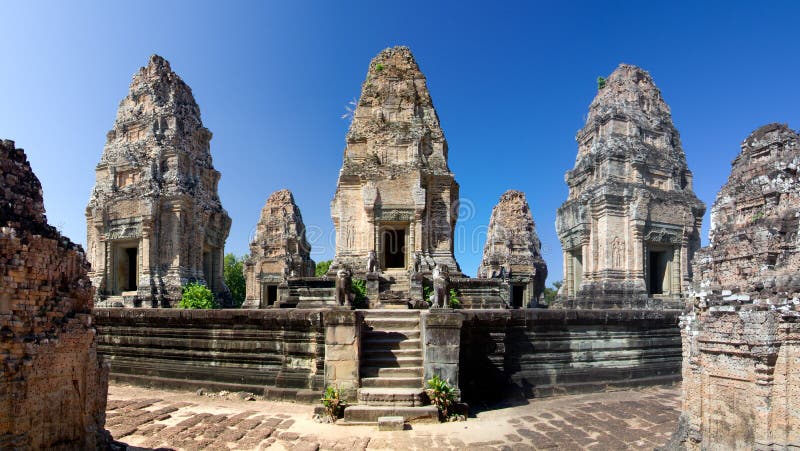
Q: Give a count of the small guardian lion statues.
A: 4